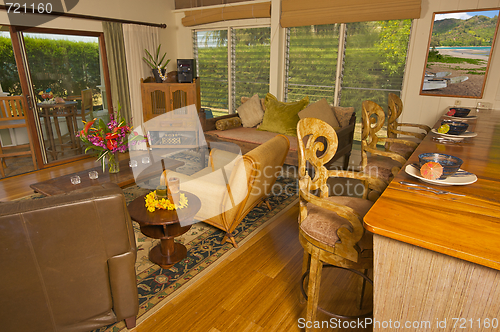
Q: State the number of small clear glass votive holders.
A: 4